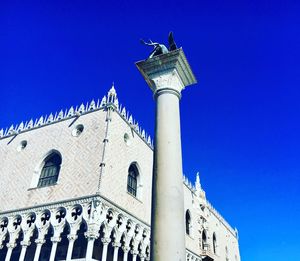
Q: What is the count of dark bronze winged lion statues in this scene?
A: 1